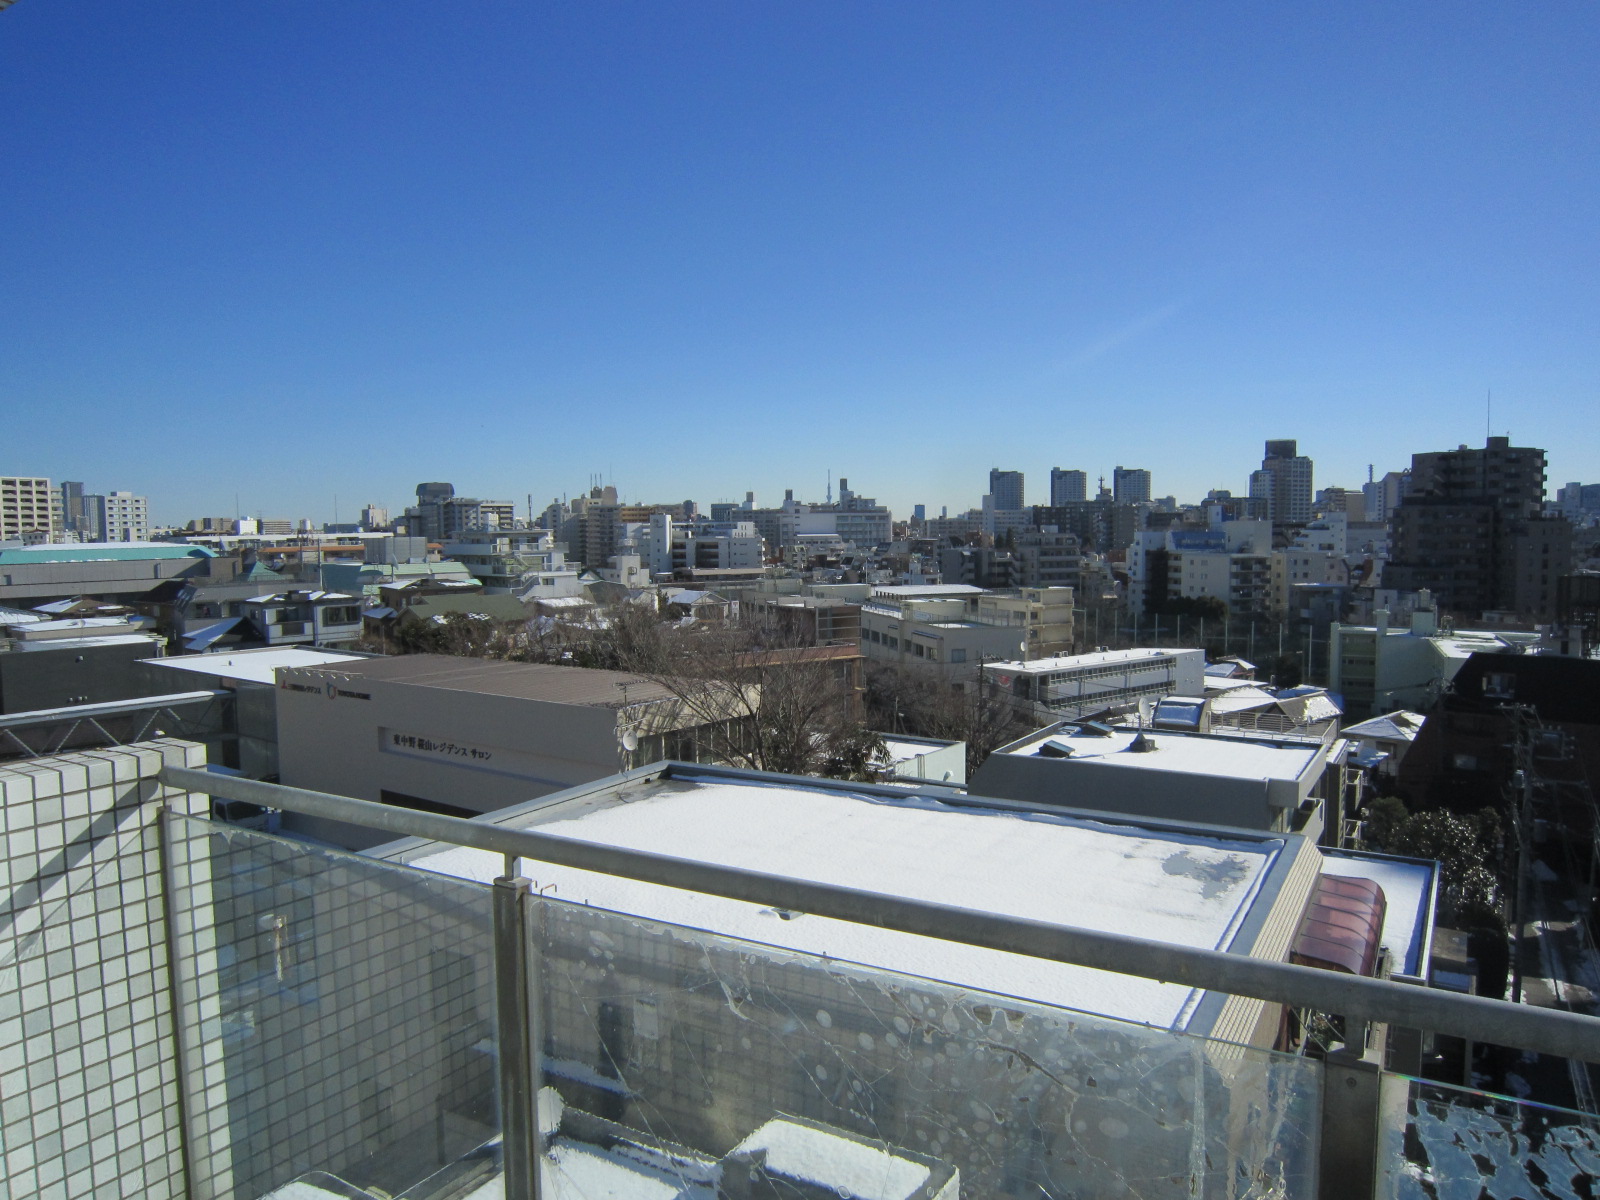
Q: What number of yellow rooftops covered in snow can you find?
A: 0